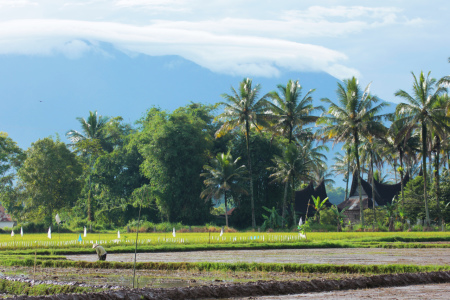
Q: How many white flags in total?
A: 9